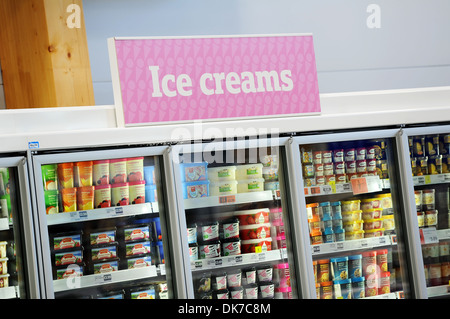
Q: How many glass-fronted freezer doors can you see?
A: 5